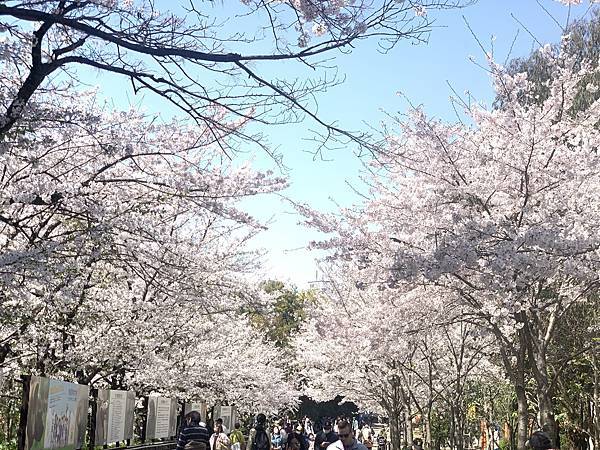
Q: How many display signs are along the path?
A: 5